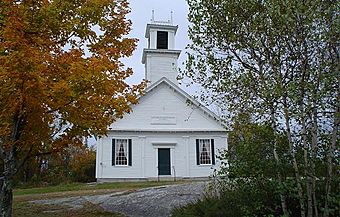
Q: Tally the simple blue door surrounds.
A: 0